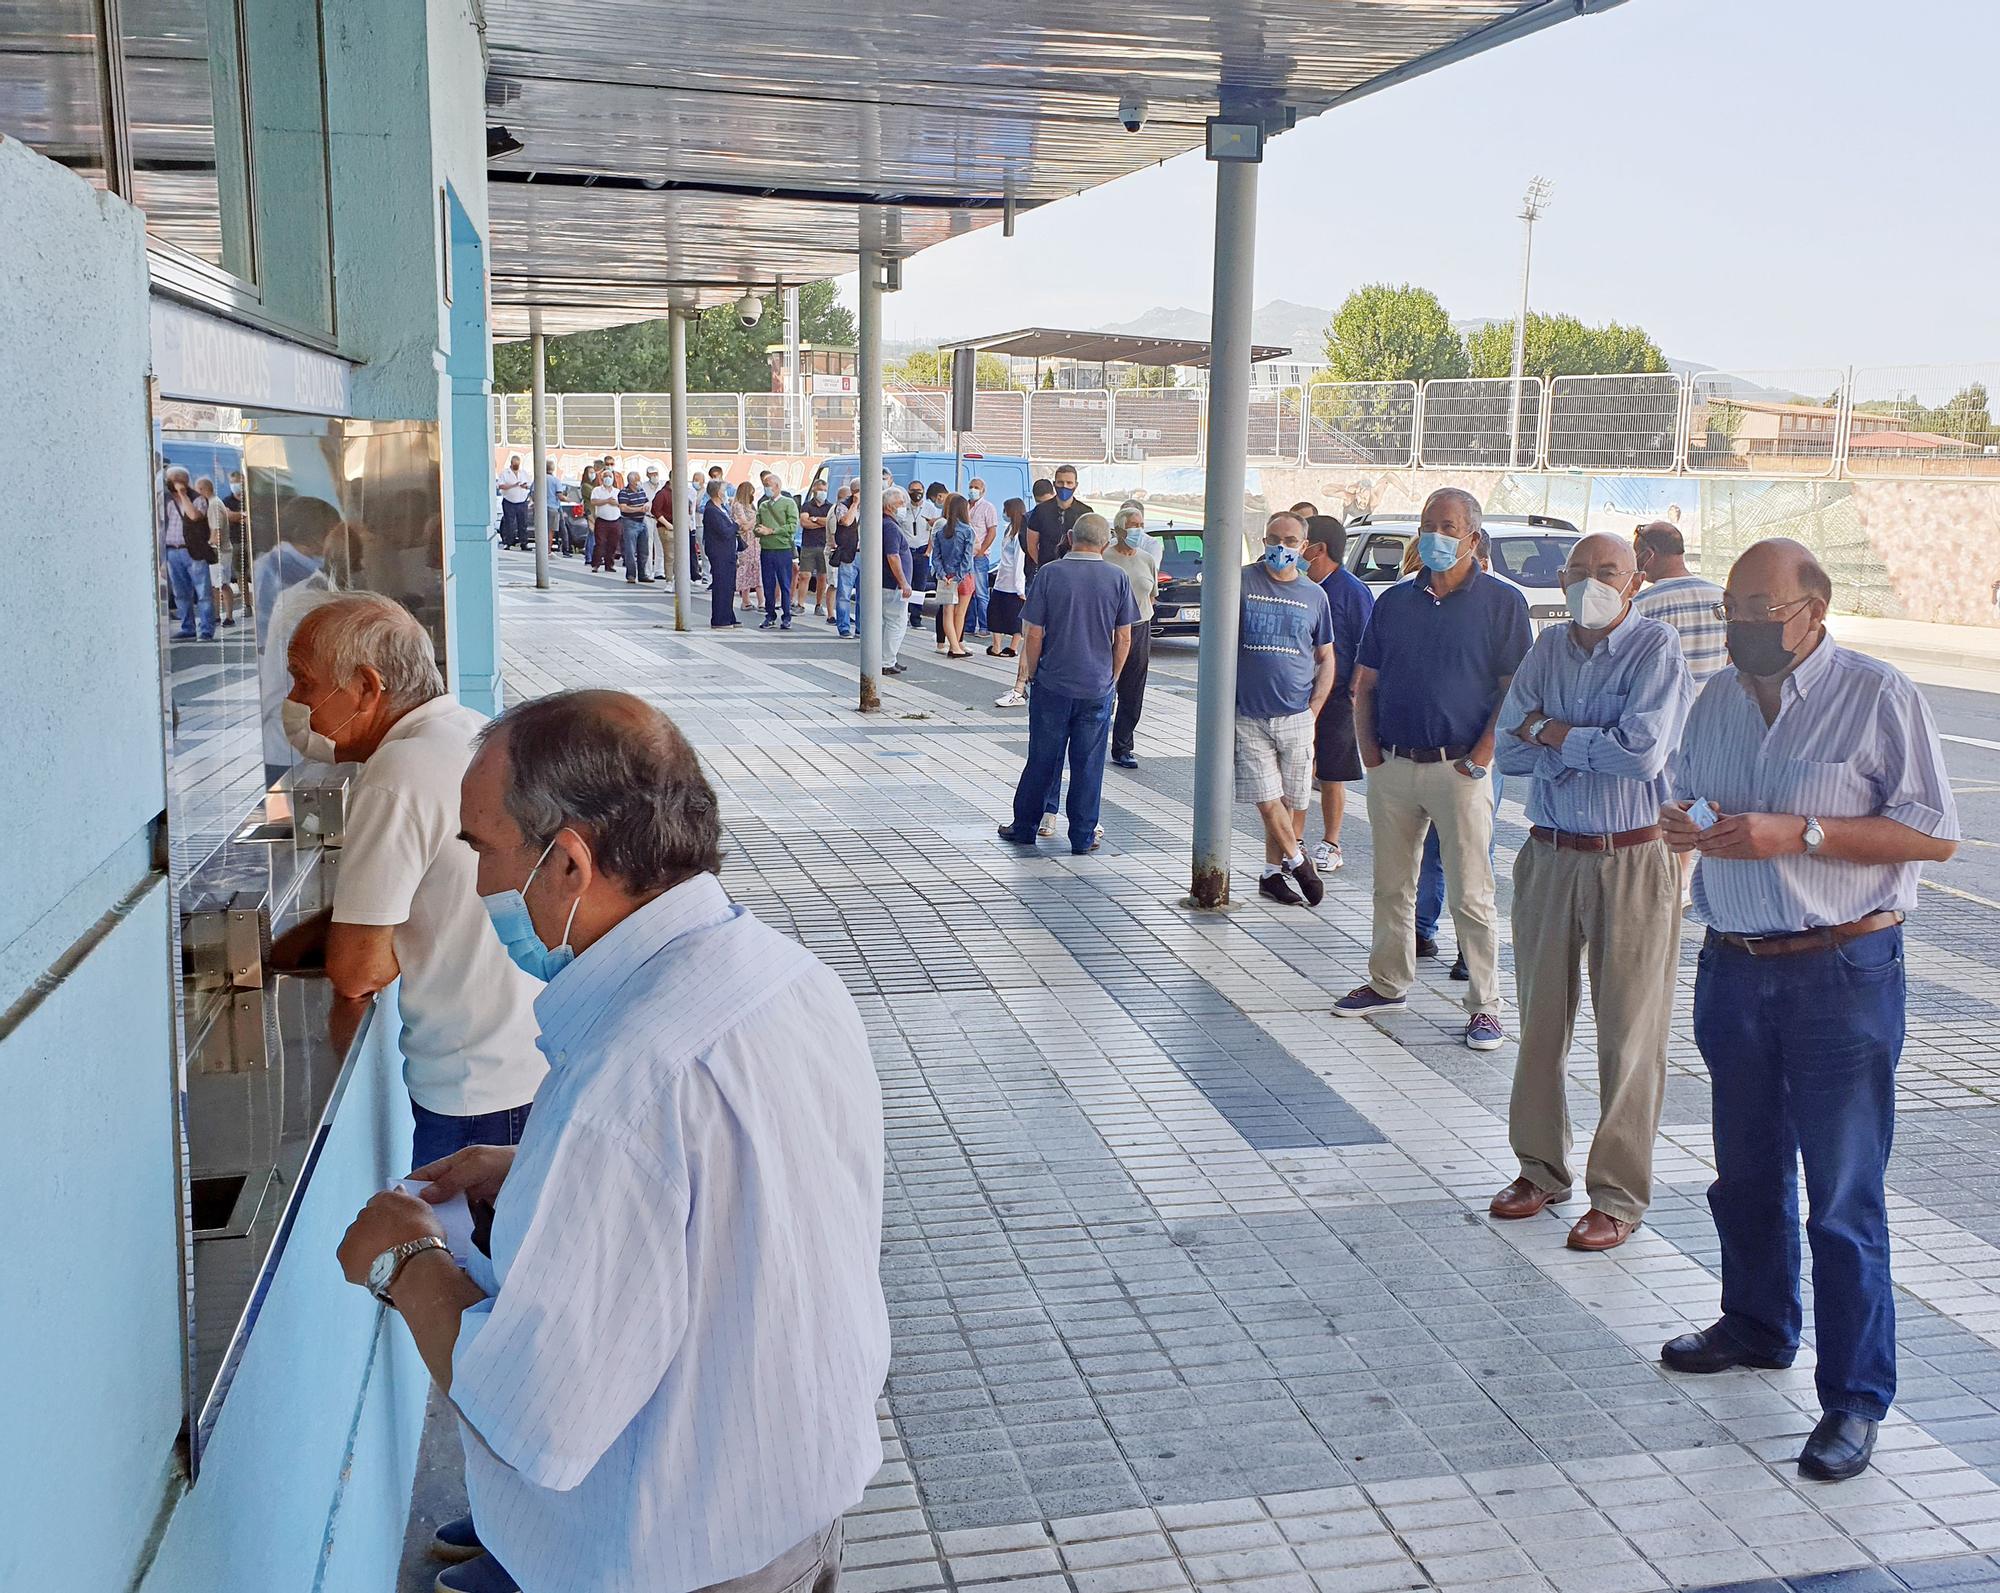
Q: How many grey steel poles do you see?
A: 4